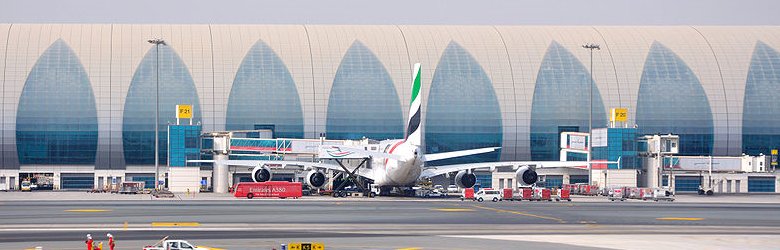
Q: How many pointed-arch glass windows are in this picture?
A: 8